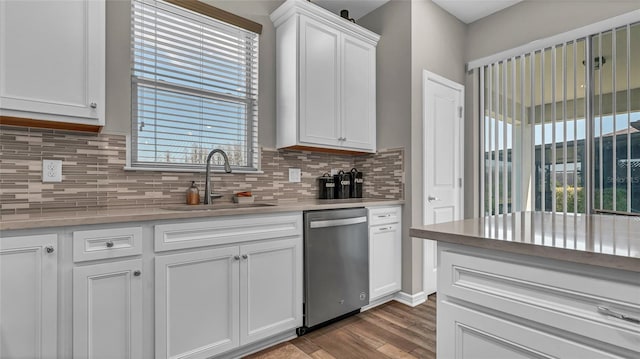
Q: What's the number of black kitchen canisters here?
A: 3